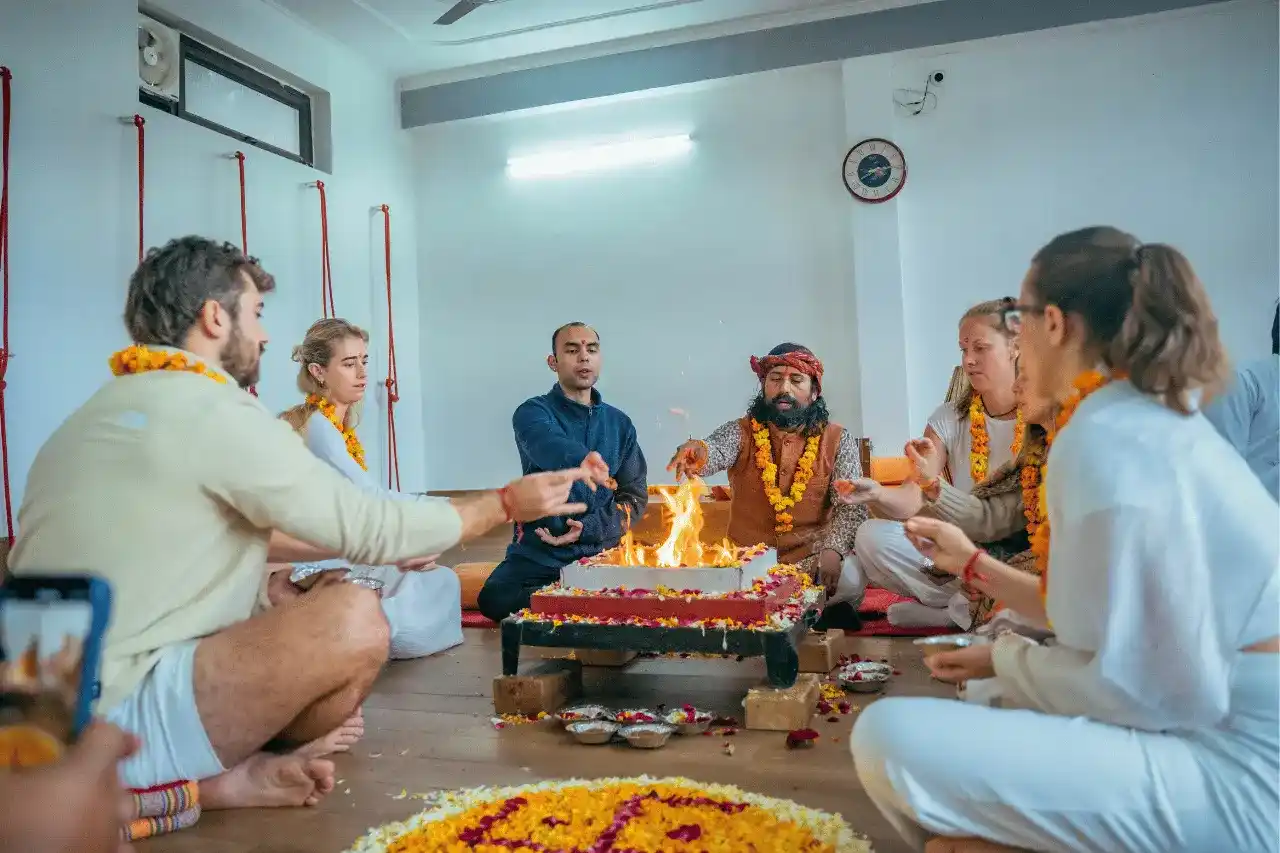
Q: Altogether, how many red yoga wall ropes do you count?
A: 5